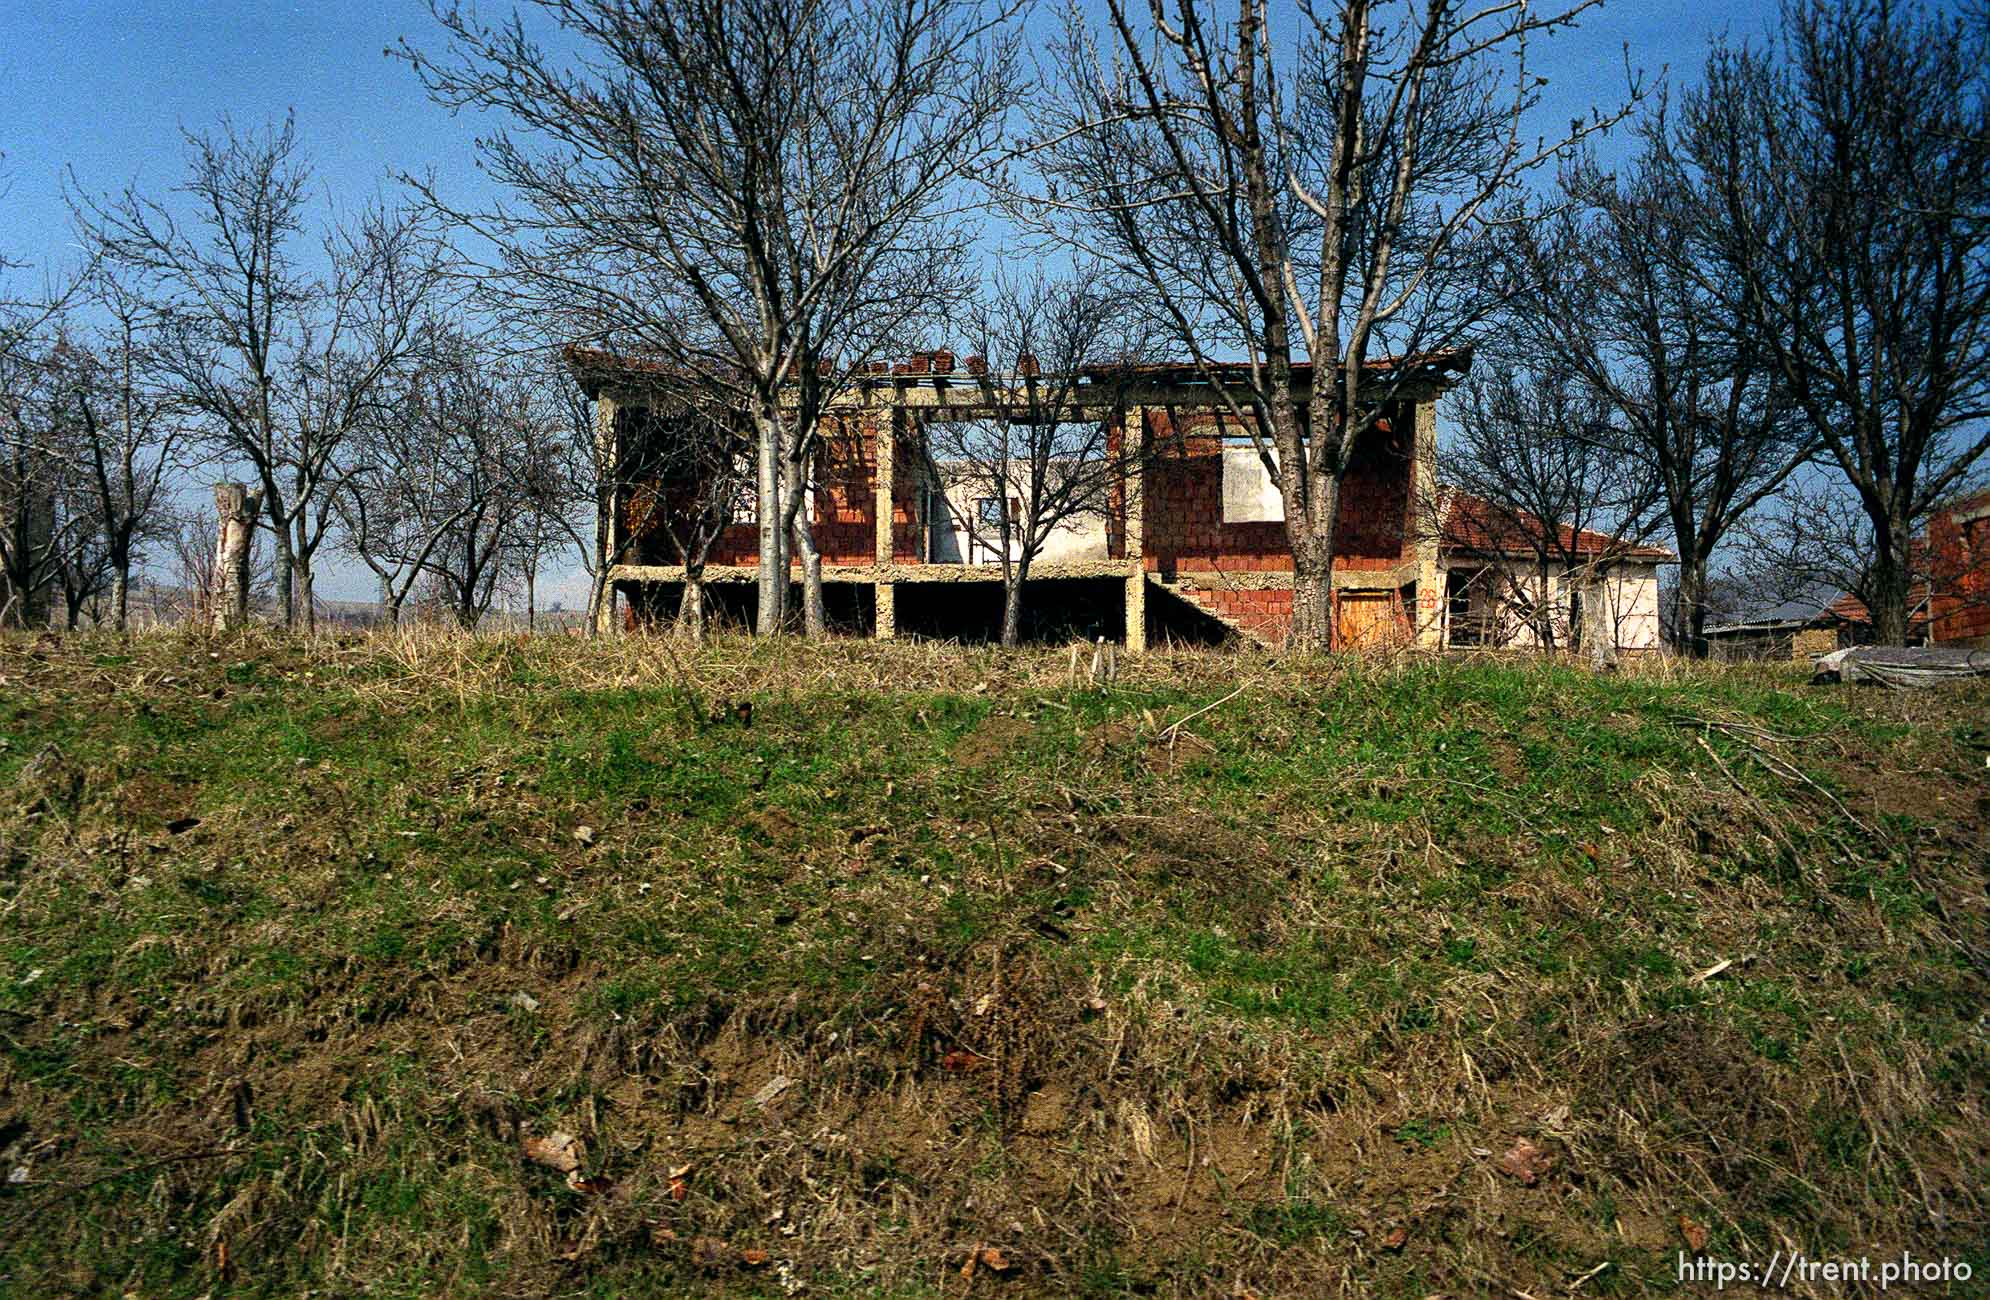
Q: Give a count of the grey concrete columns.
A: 4